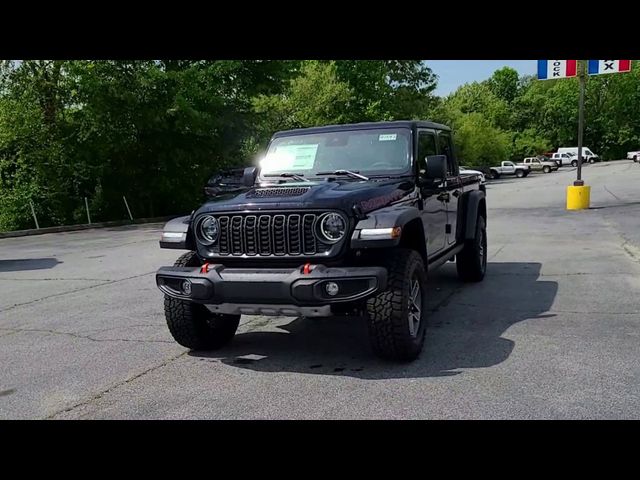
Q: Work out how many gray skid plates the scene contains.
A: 1